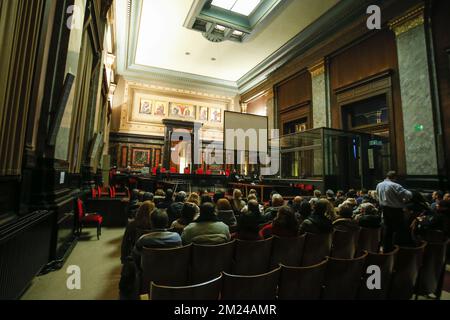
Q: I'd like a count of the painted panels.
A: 5